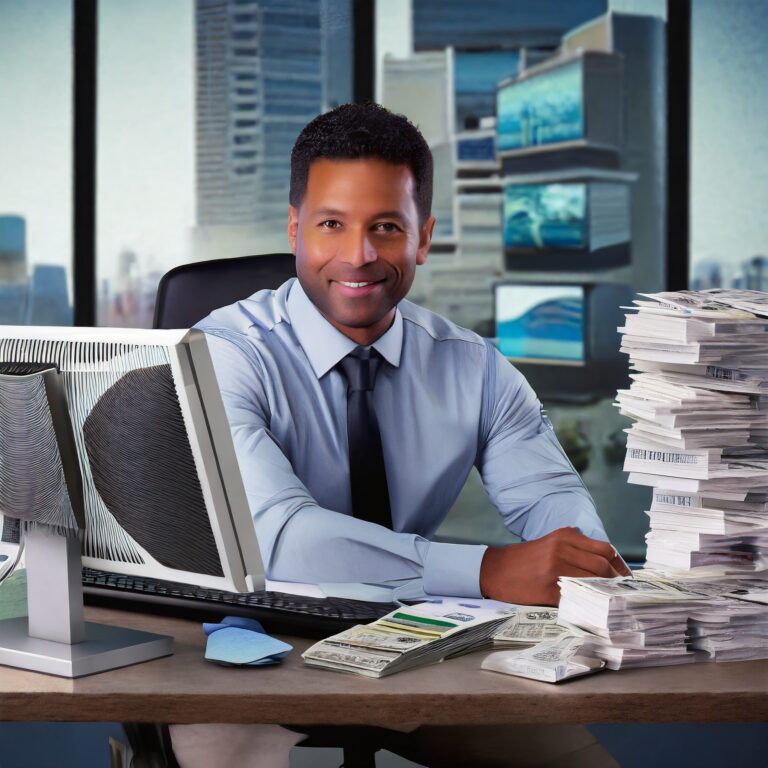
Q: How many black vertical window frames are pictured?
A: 3